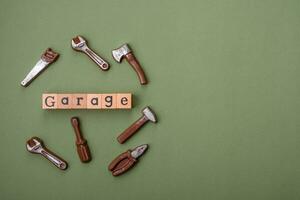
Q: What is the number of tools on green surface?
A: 7